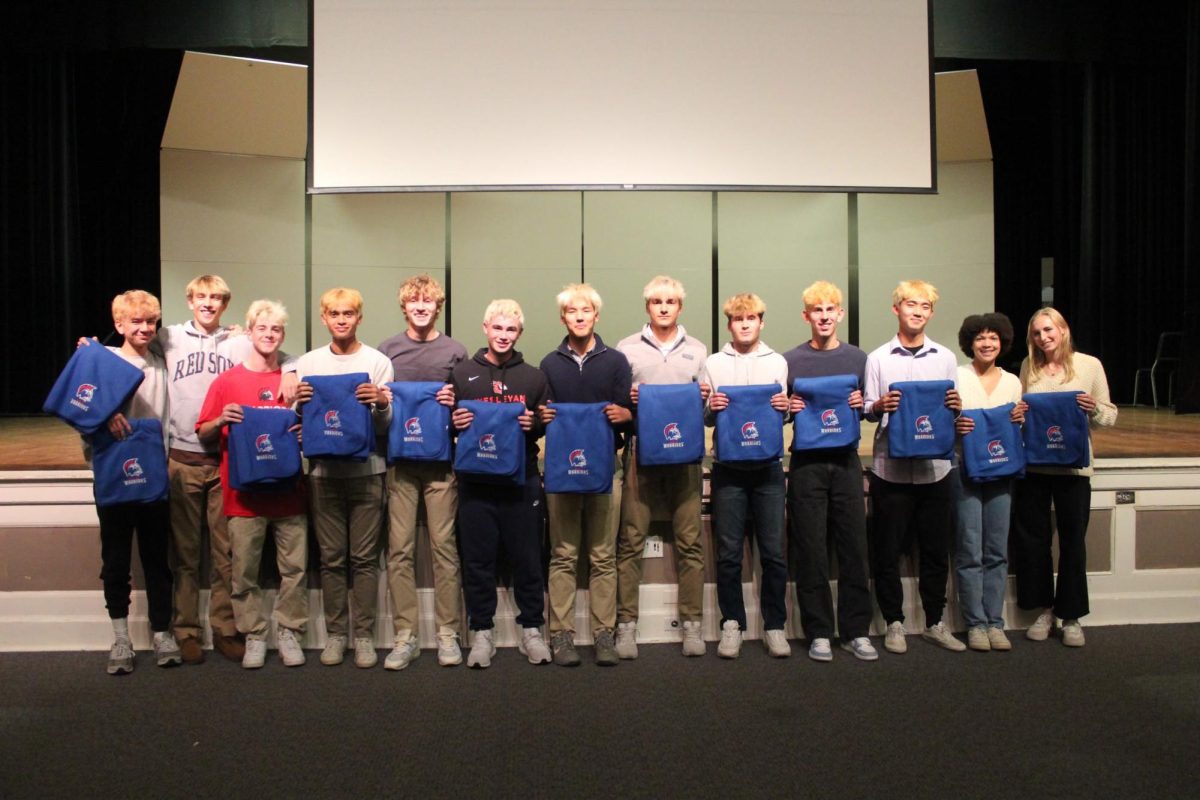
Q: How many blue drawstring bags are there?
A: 13